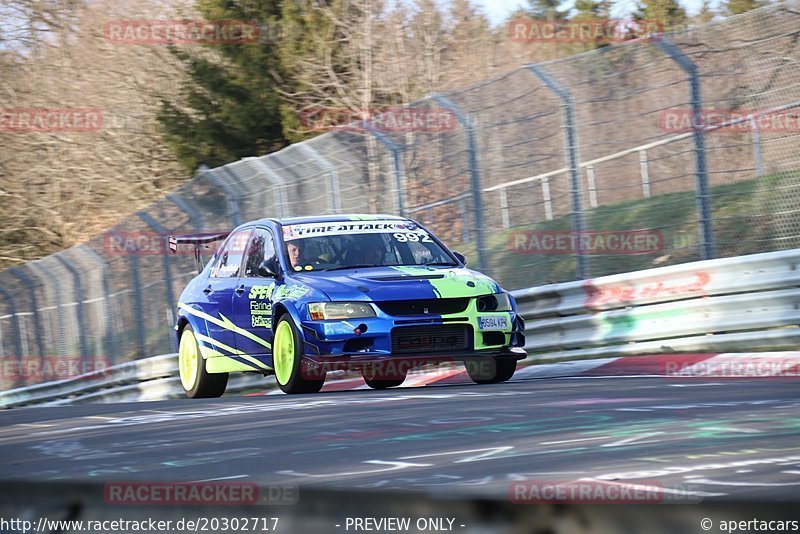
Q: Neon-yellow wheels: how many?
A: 2